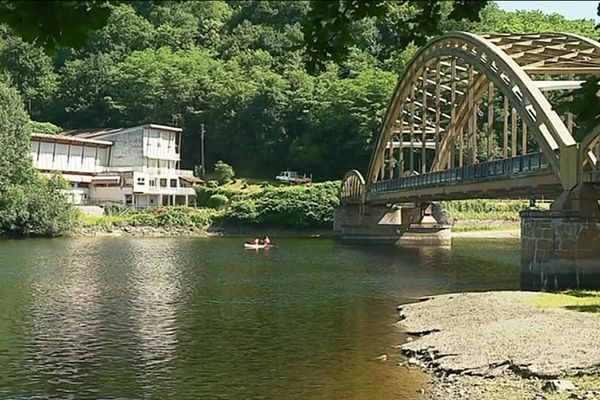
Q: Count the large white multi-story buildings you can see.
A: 1